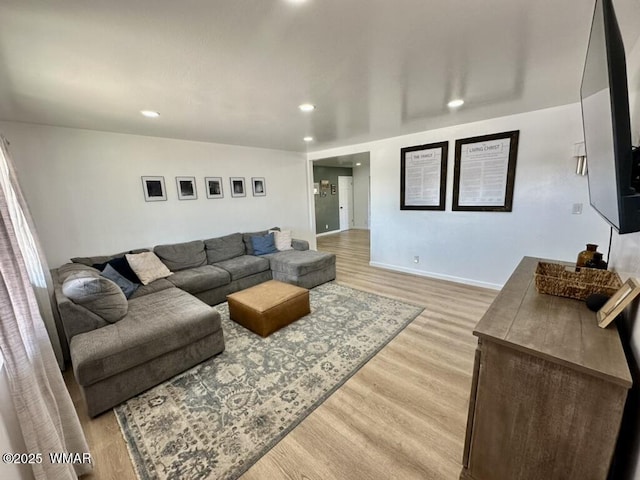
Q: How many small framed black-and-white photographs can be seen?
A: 5